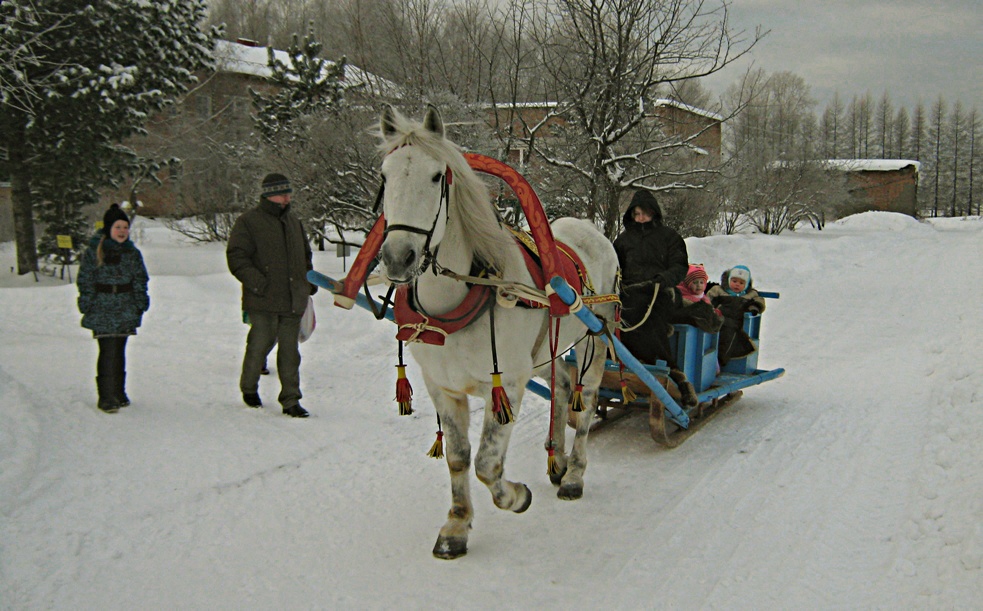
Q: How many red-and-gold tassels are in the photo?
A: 6